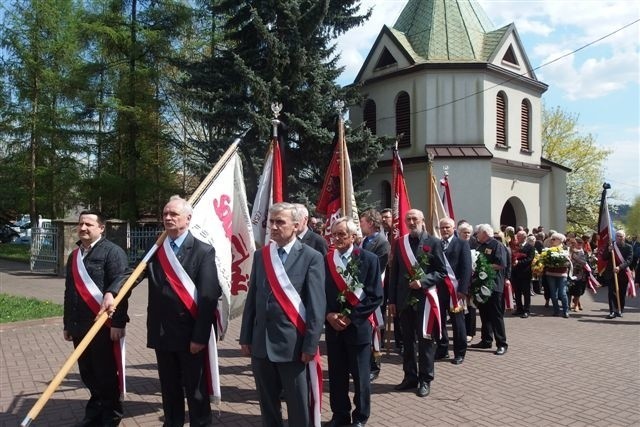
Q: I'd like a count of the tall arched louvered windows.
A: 4